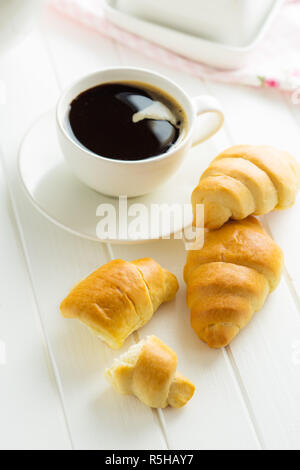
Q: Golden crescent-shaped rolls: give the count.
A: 3